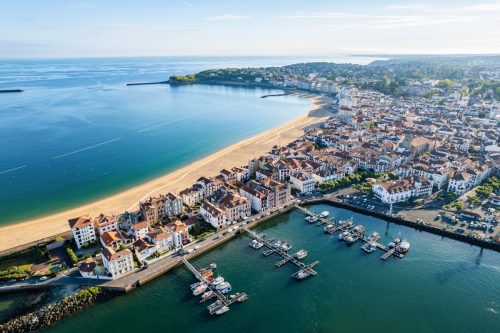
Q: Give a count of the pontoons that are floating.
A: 3